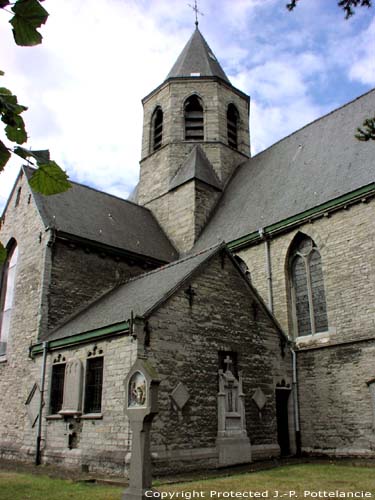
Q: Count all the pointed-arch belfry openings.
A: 3